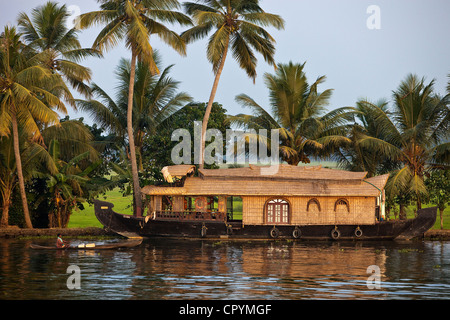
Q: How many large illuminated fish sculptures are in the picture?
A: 0